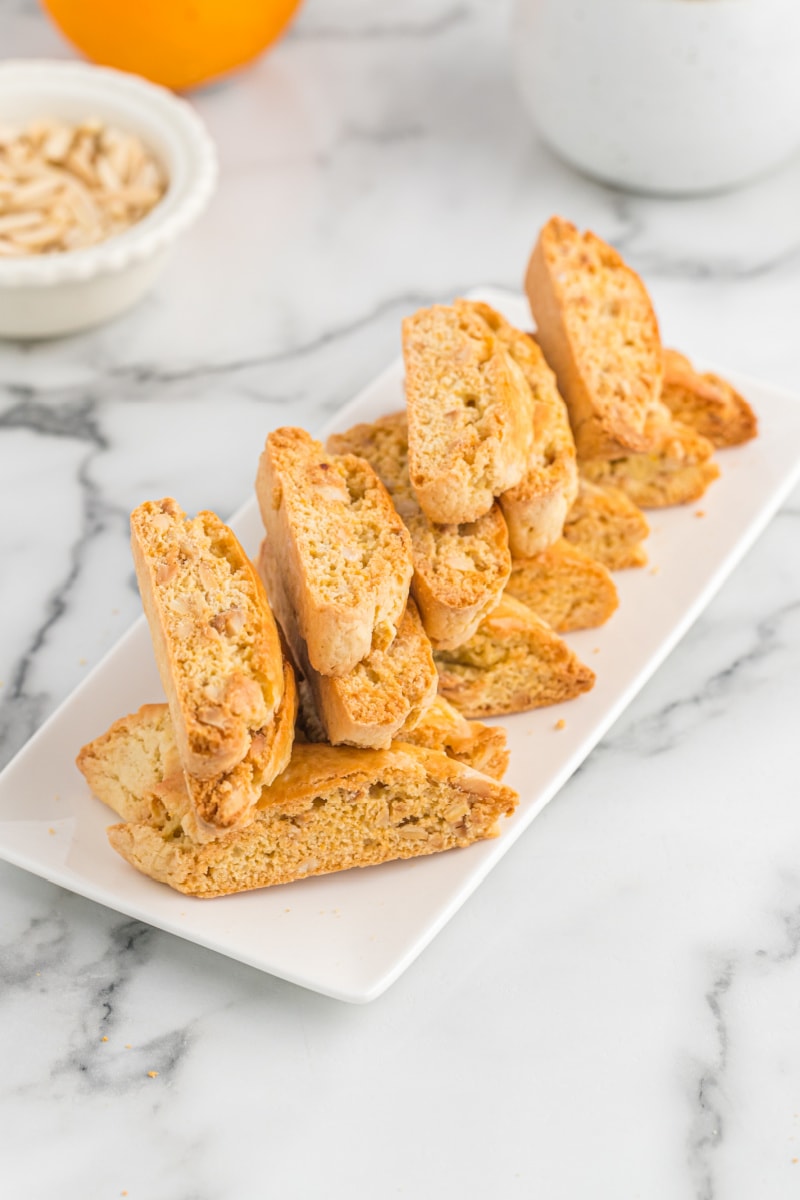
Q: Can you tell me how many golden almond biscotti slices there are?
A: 15